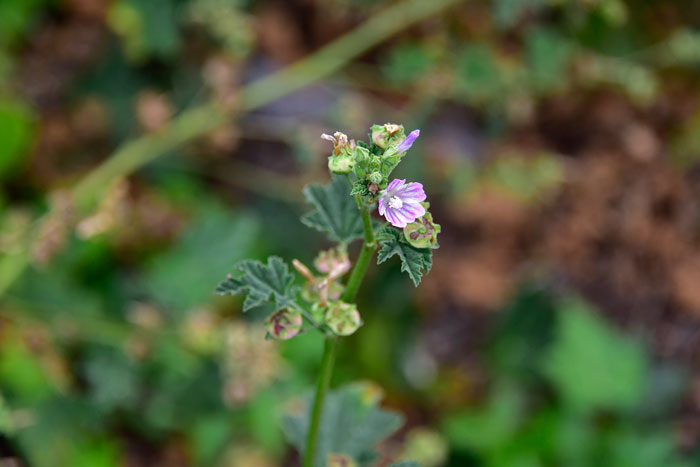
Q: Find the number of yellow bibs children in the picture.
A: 0